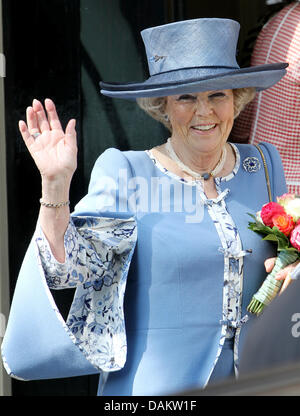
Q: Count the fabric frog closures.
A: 3